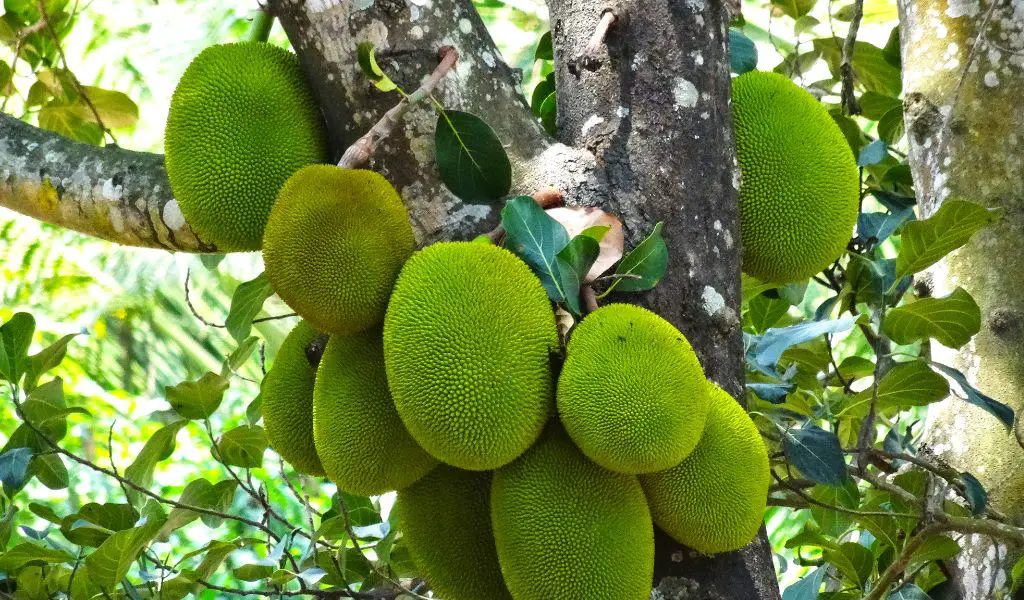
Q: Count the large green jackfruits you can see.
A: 10